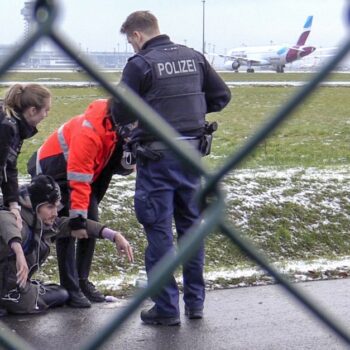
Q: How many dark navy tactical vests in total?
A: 1